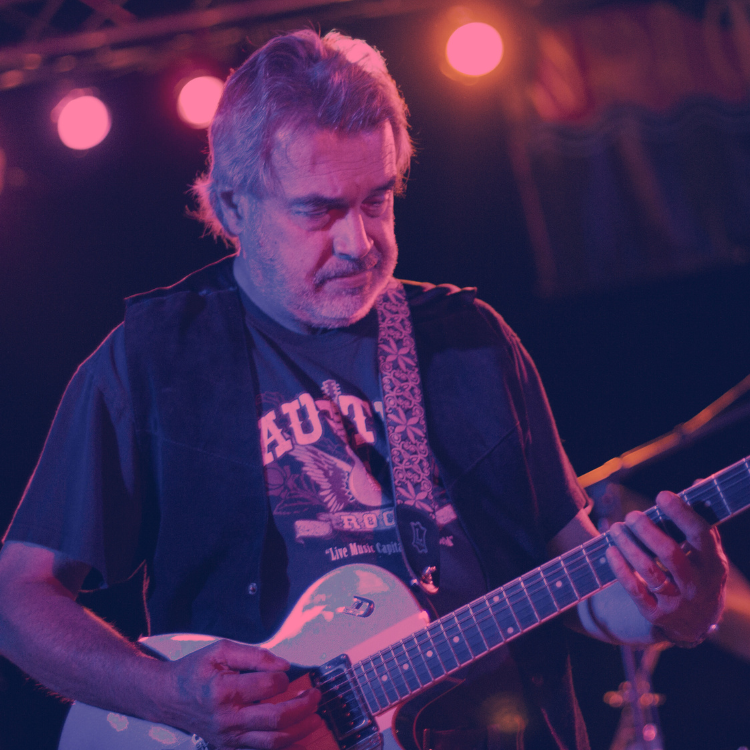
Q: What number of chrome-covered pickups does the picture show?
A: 1